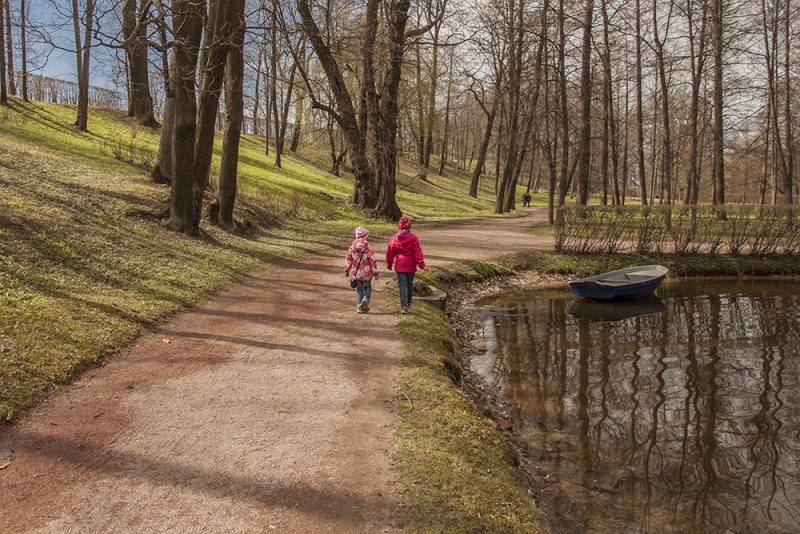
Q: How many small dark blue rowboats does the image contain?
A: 1